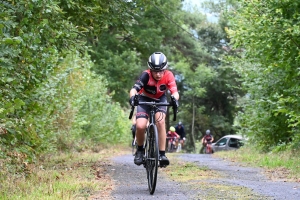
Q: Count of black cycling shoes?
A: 2